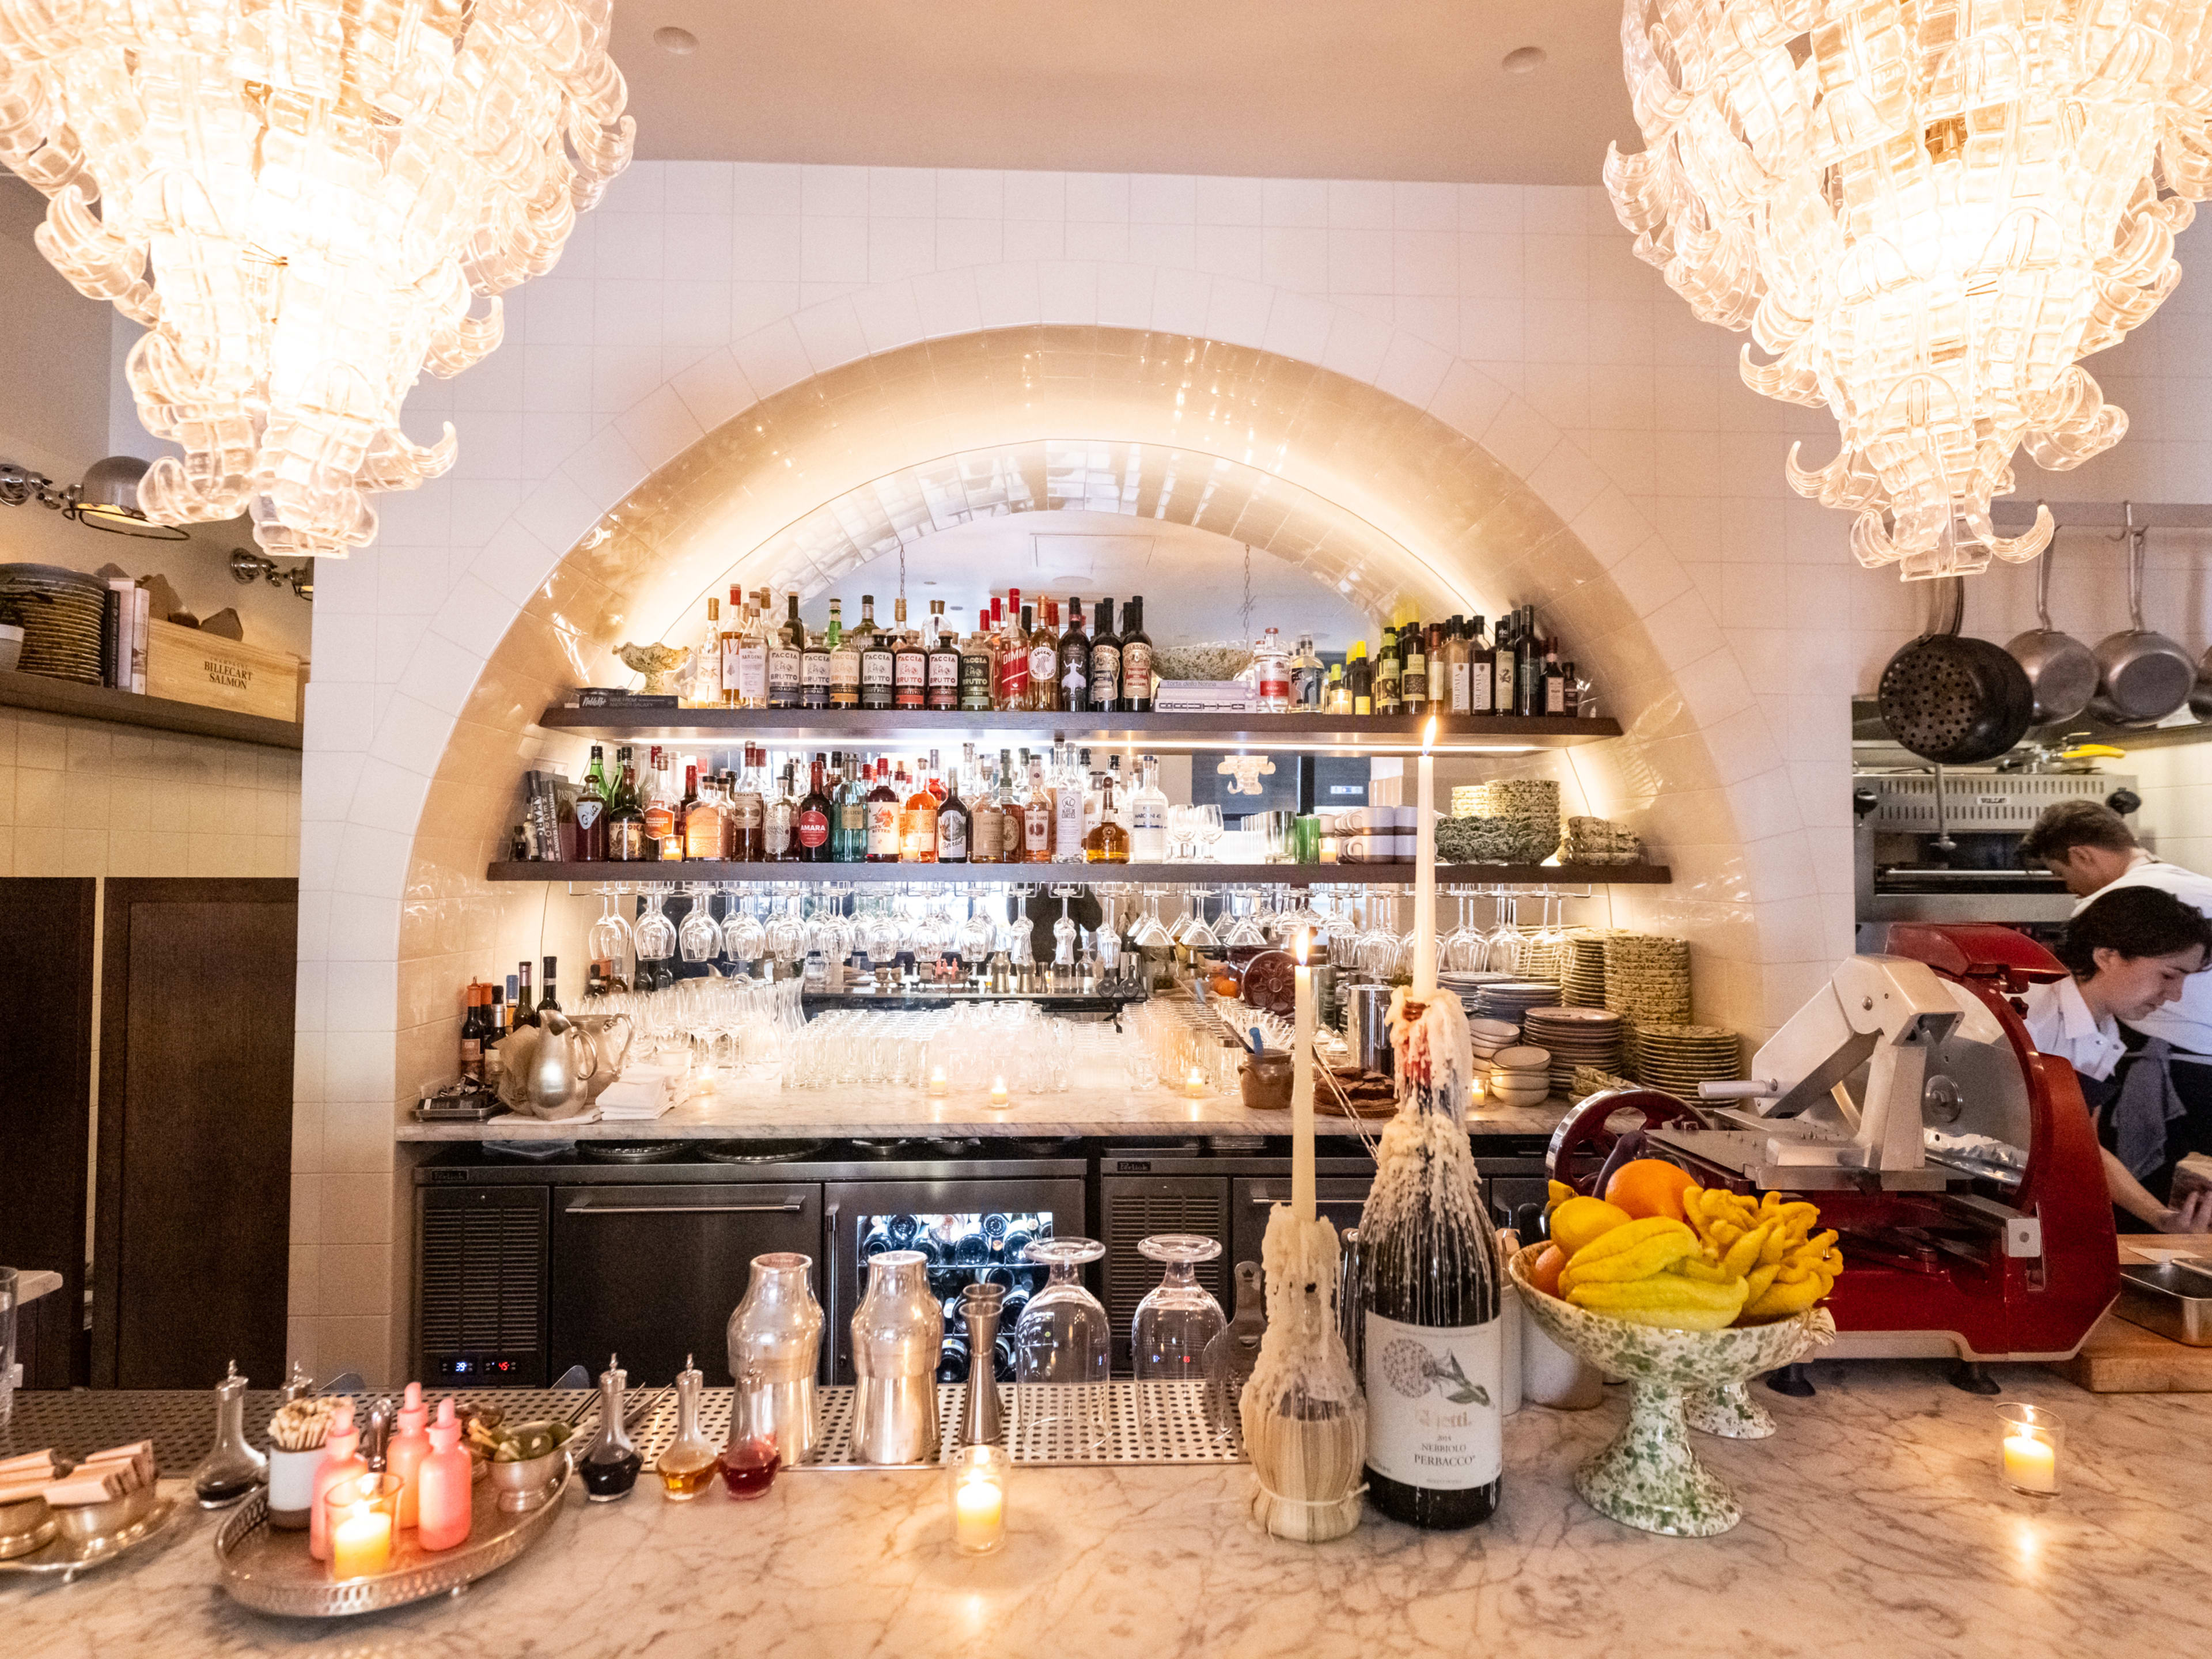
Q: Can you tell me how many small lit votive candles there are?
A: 13